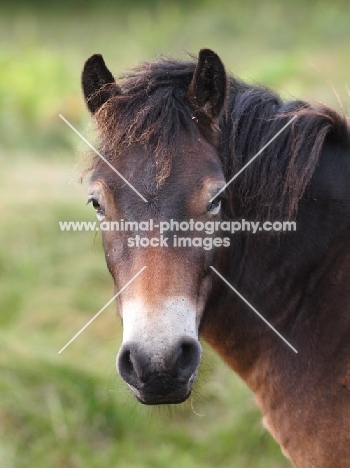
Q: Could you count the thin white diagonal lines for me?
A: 4